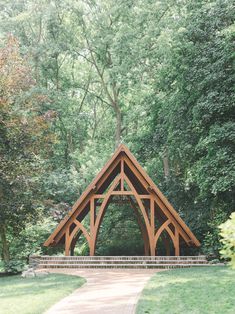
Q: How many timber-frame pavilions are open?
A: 1